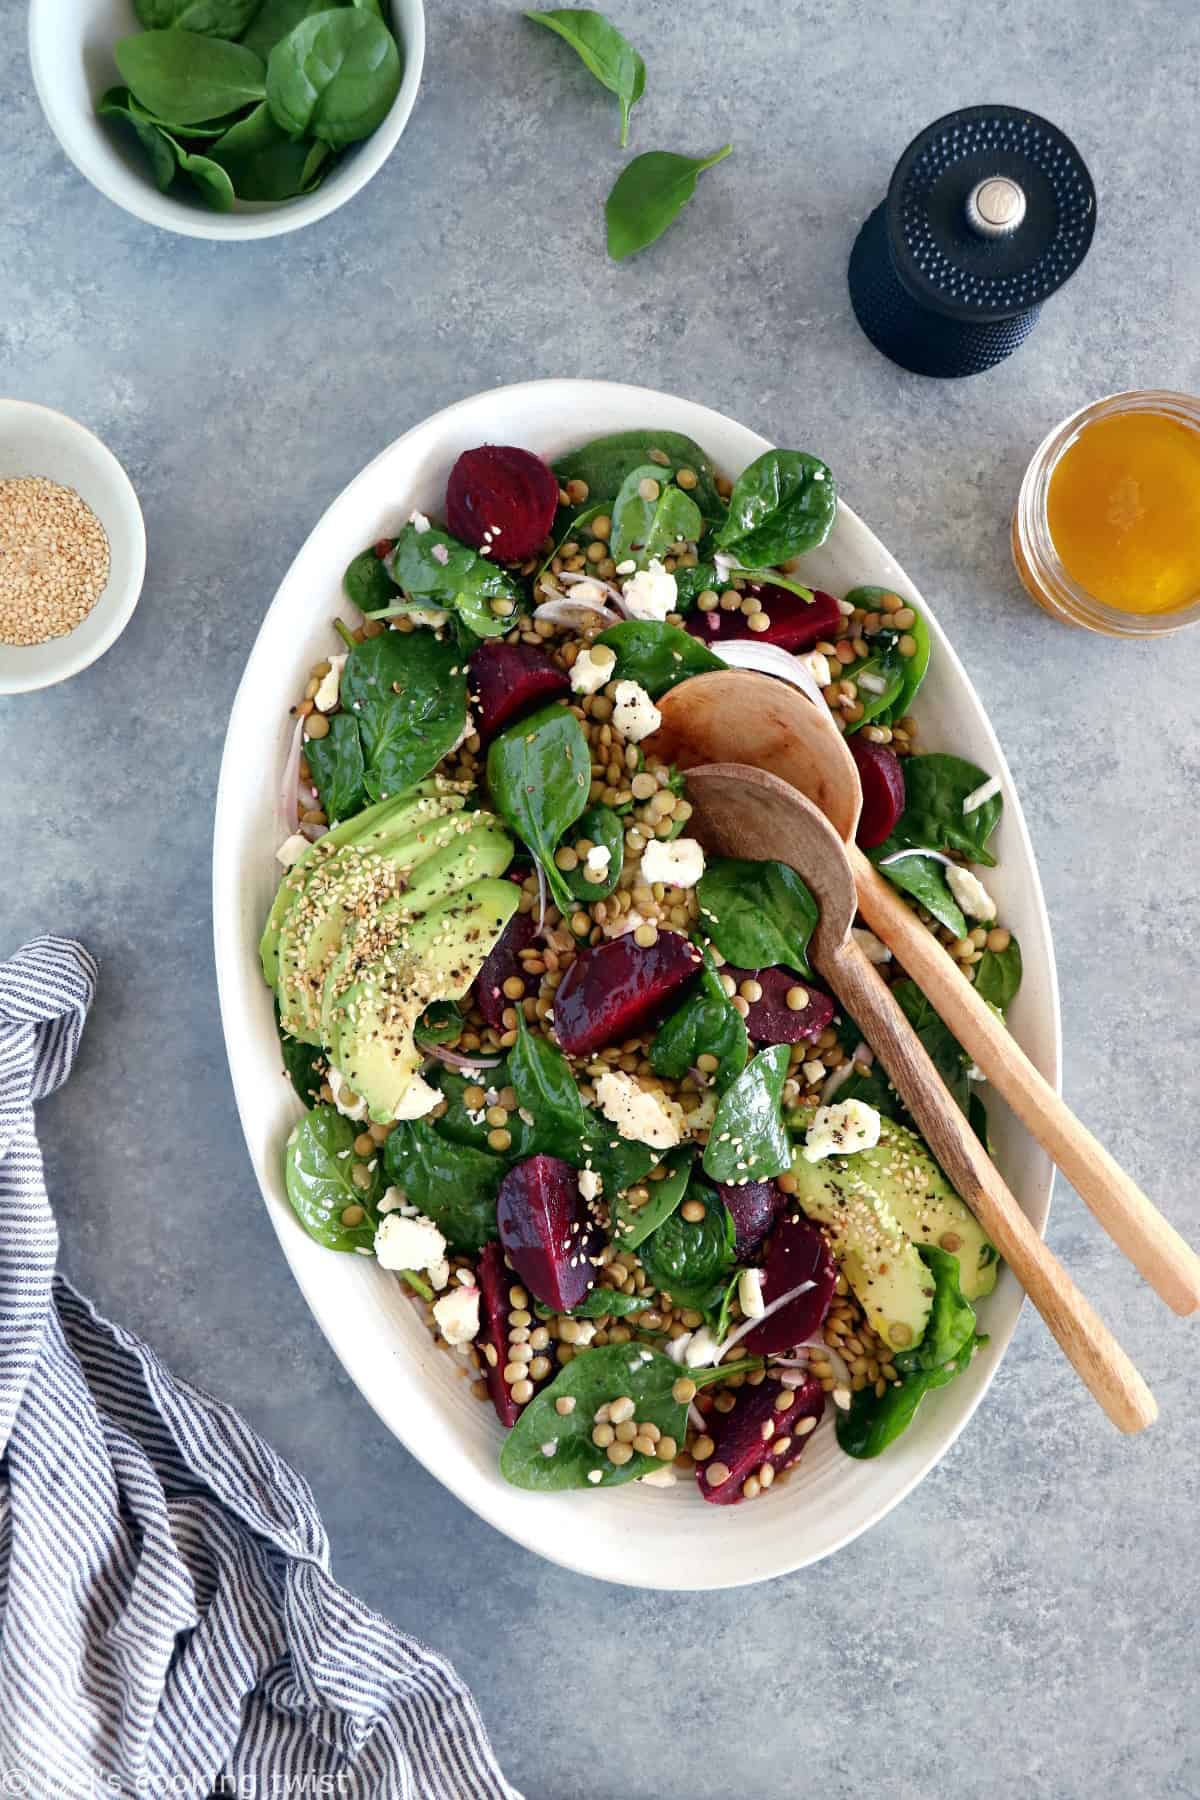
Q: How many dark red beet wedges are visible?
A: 12